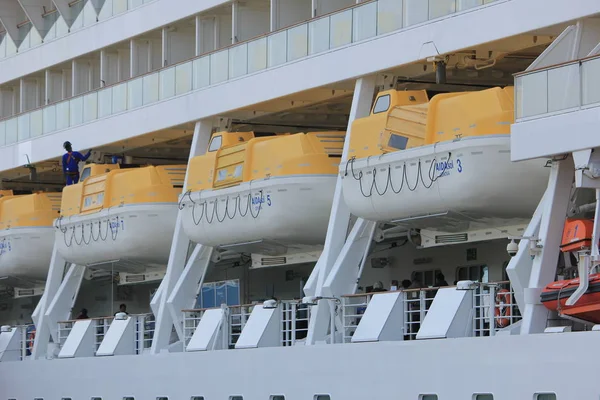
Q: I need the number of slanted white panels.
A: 7